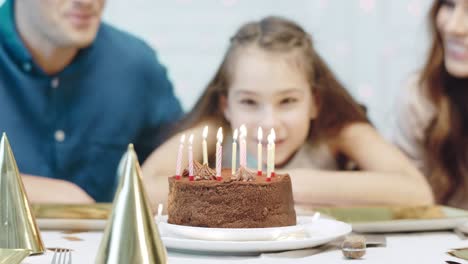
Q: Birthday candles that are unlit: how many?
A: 0